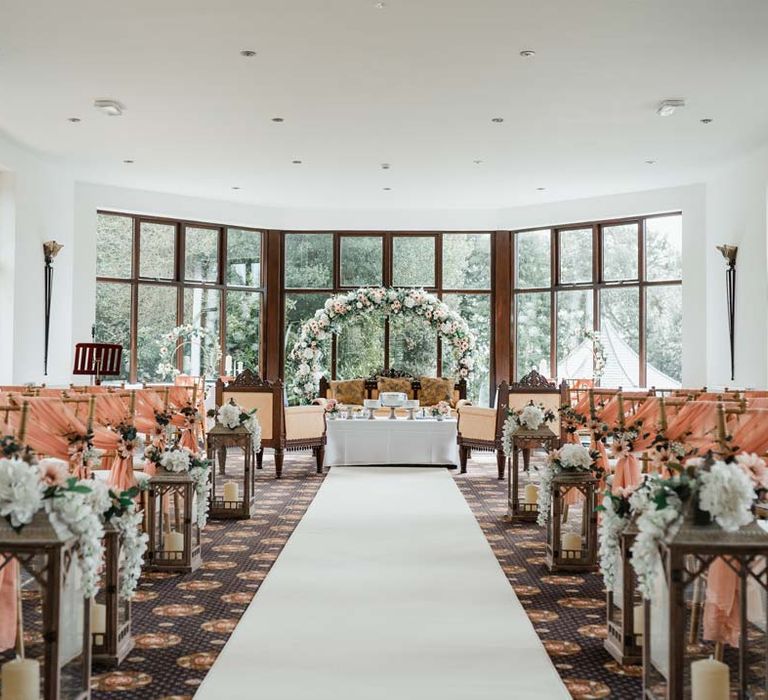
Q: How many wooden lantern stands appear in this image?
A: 8